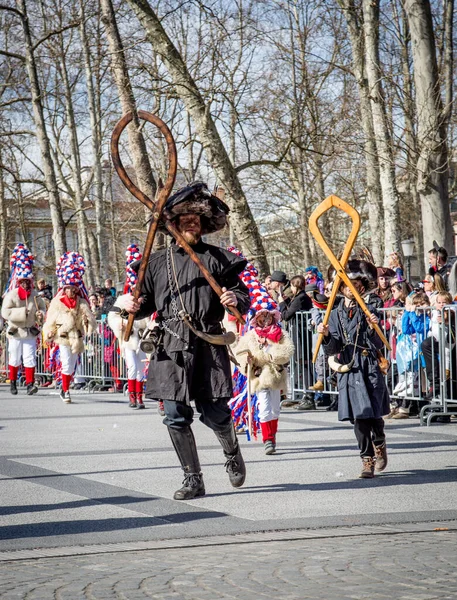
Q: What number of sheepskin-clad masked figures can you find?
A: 4